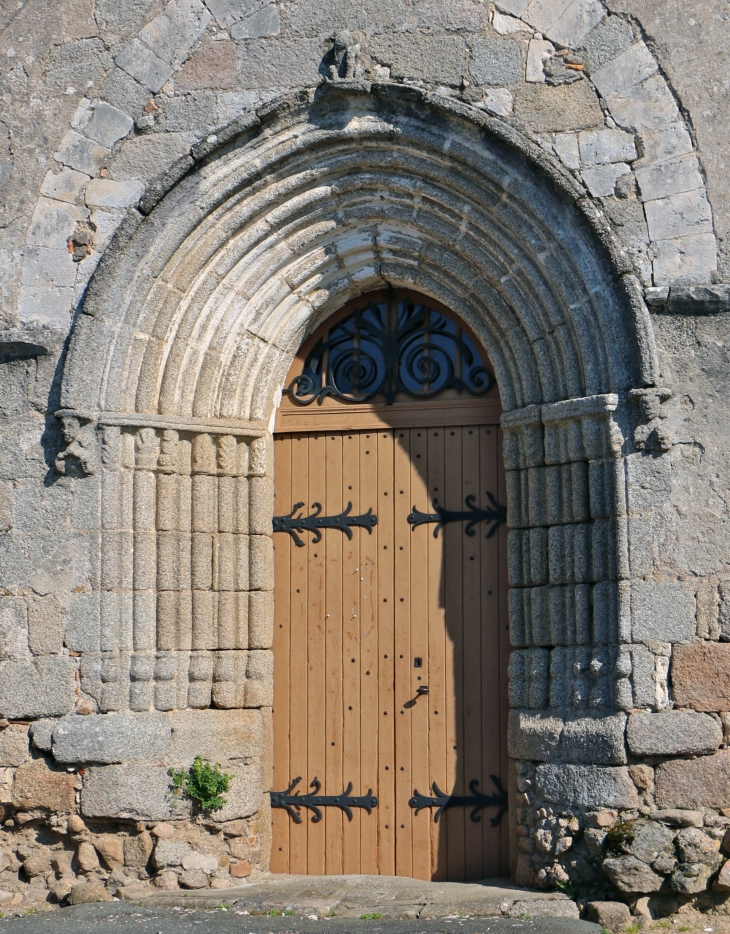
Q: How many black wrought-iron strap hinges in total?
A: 4